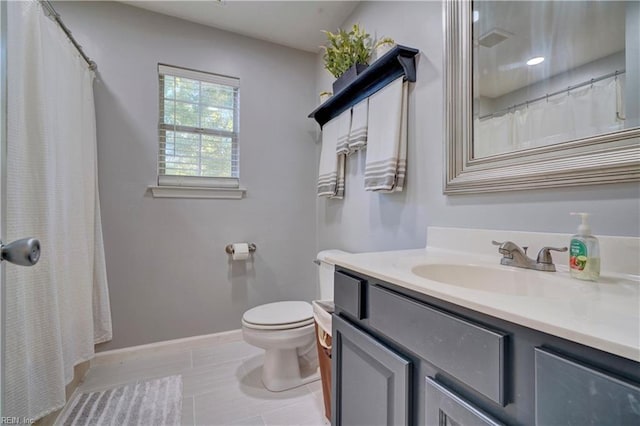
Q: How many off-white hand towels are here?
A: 4